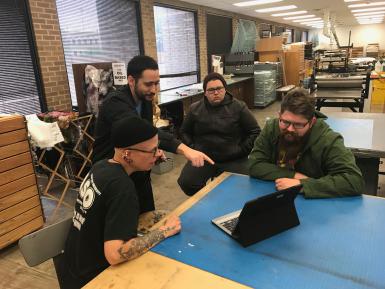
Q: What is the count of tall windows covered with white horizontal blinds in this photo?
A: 3